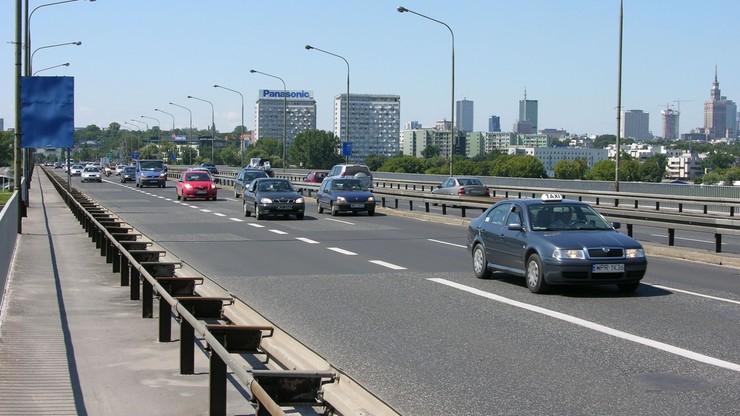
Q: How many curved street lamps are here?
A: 14